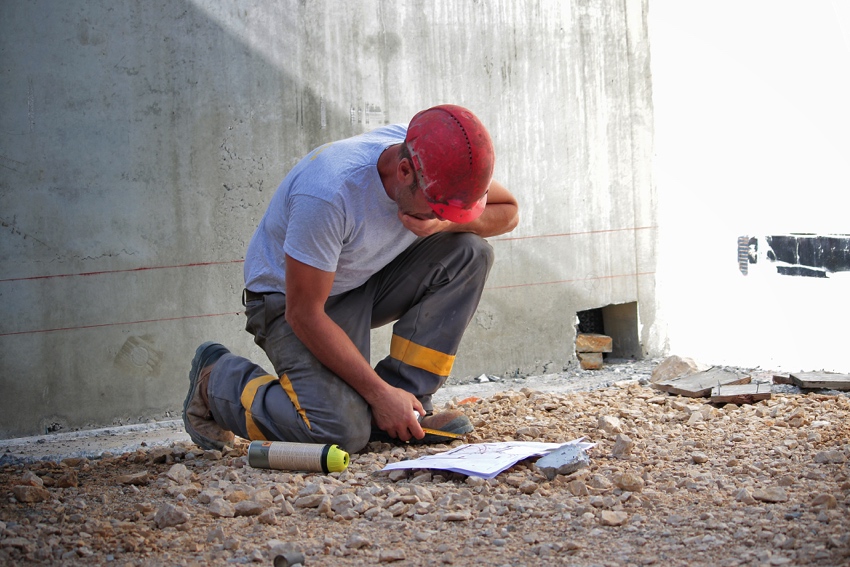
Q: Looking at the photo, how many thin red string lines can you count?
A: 2